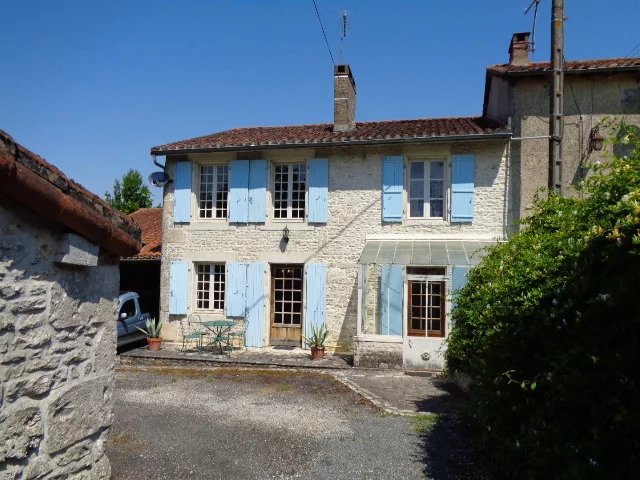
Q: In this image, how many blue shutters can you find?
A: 12